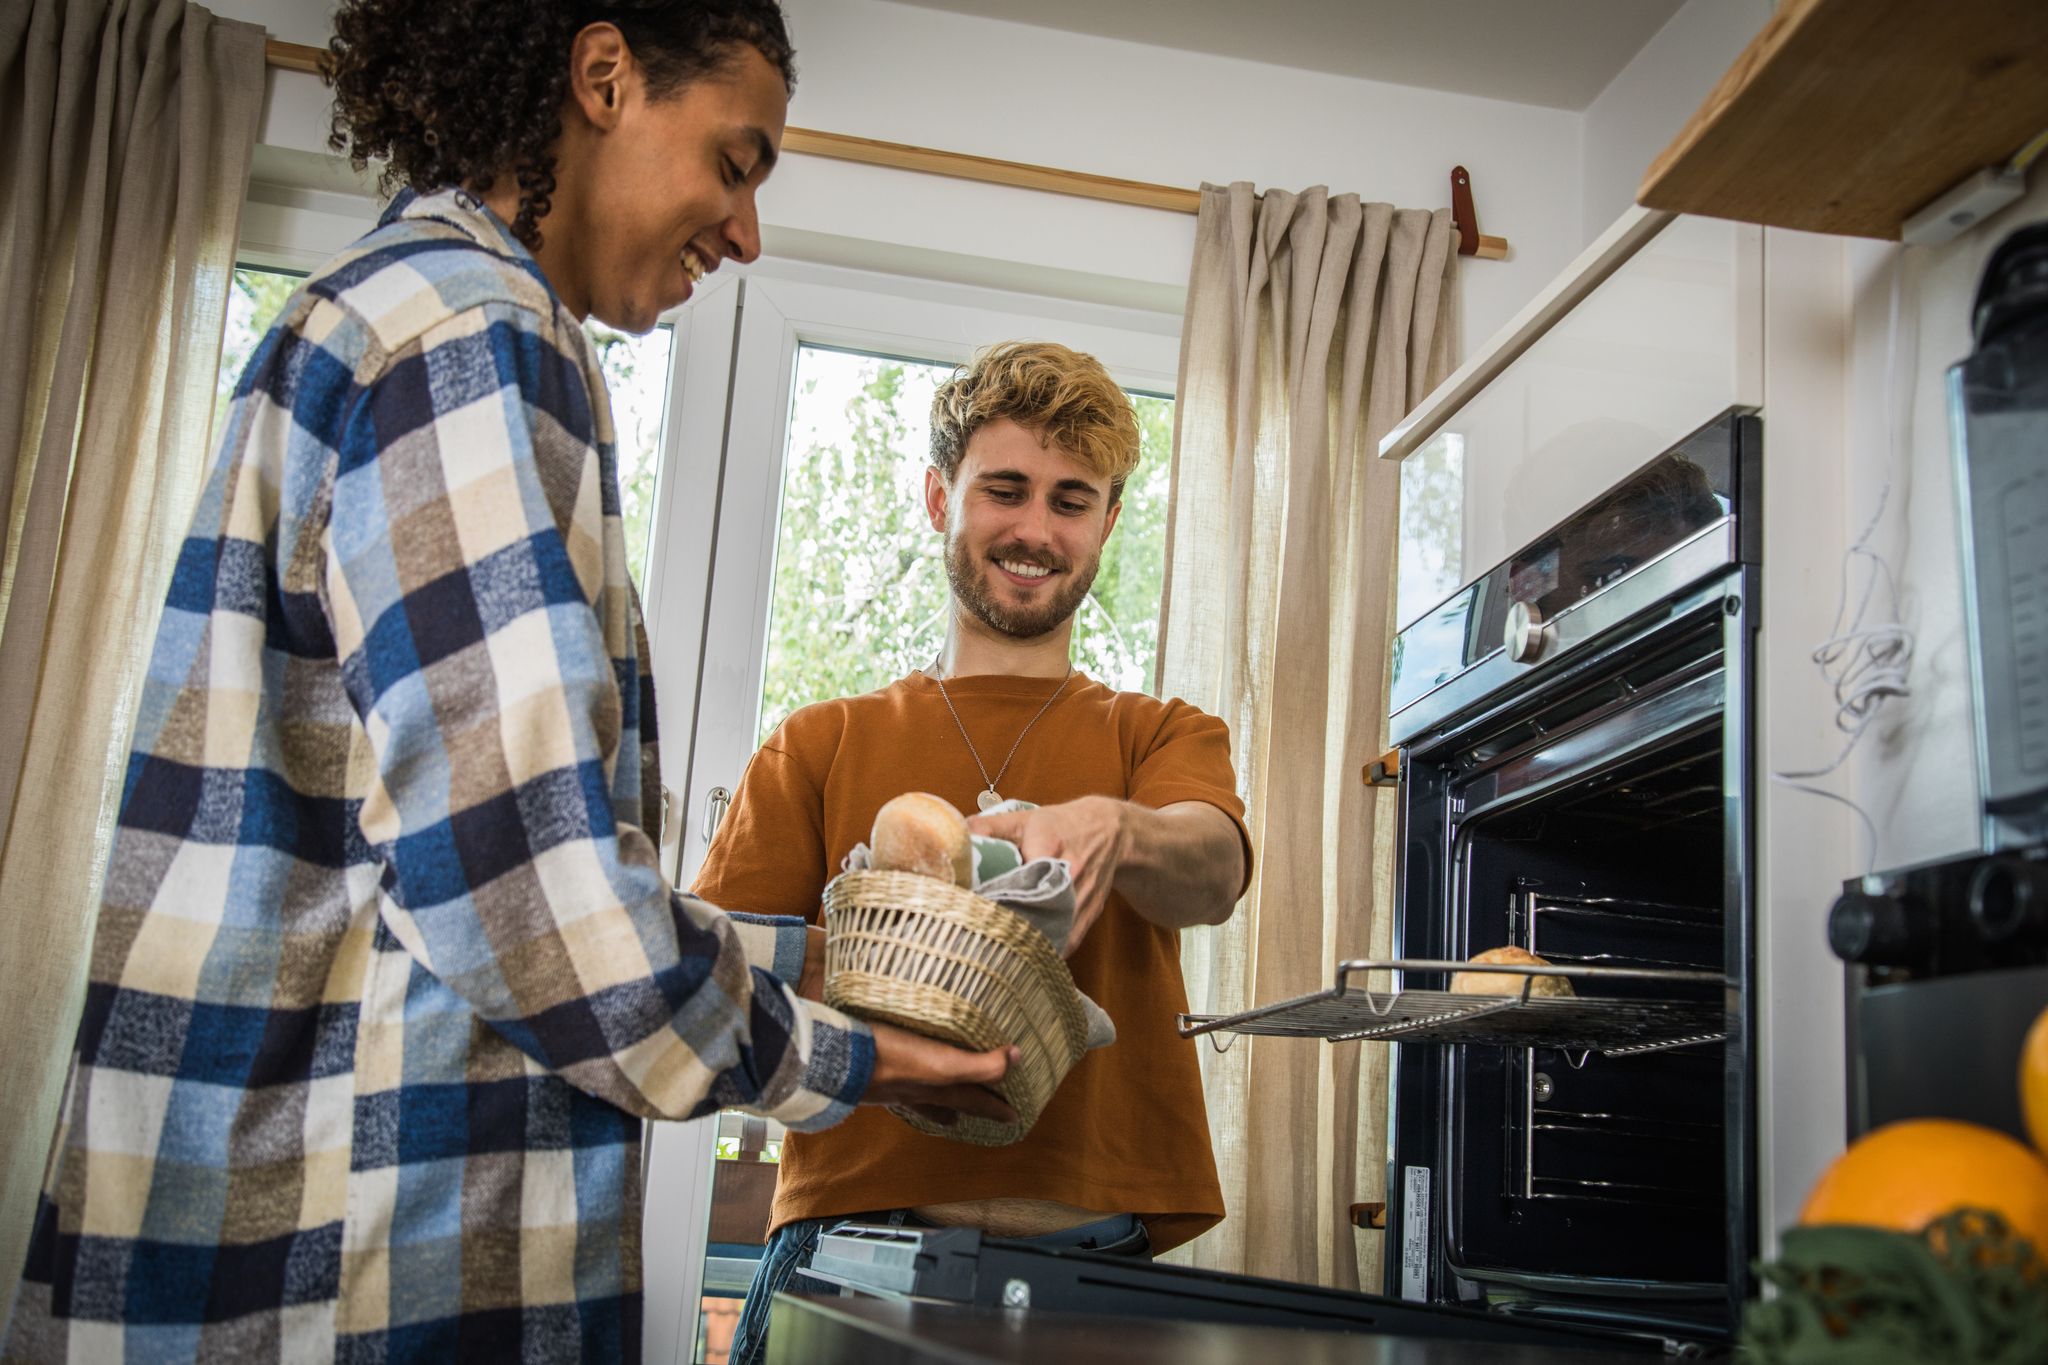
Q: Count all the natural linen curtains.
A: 2